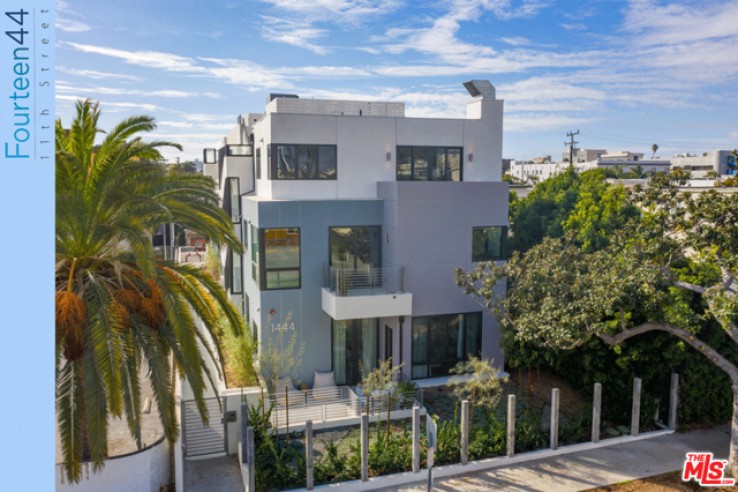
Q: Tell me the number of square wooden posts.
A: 11